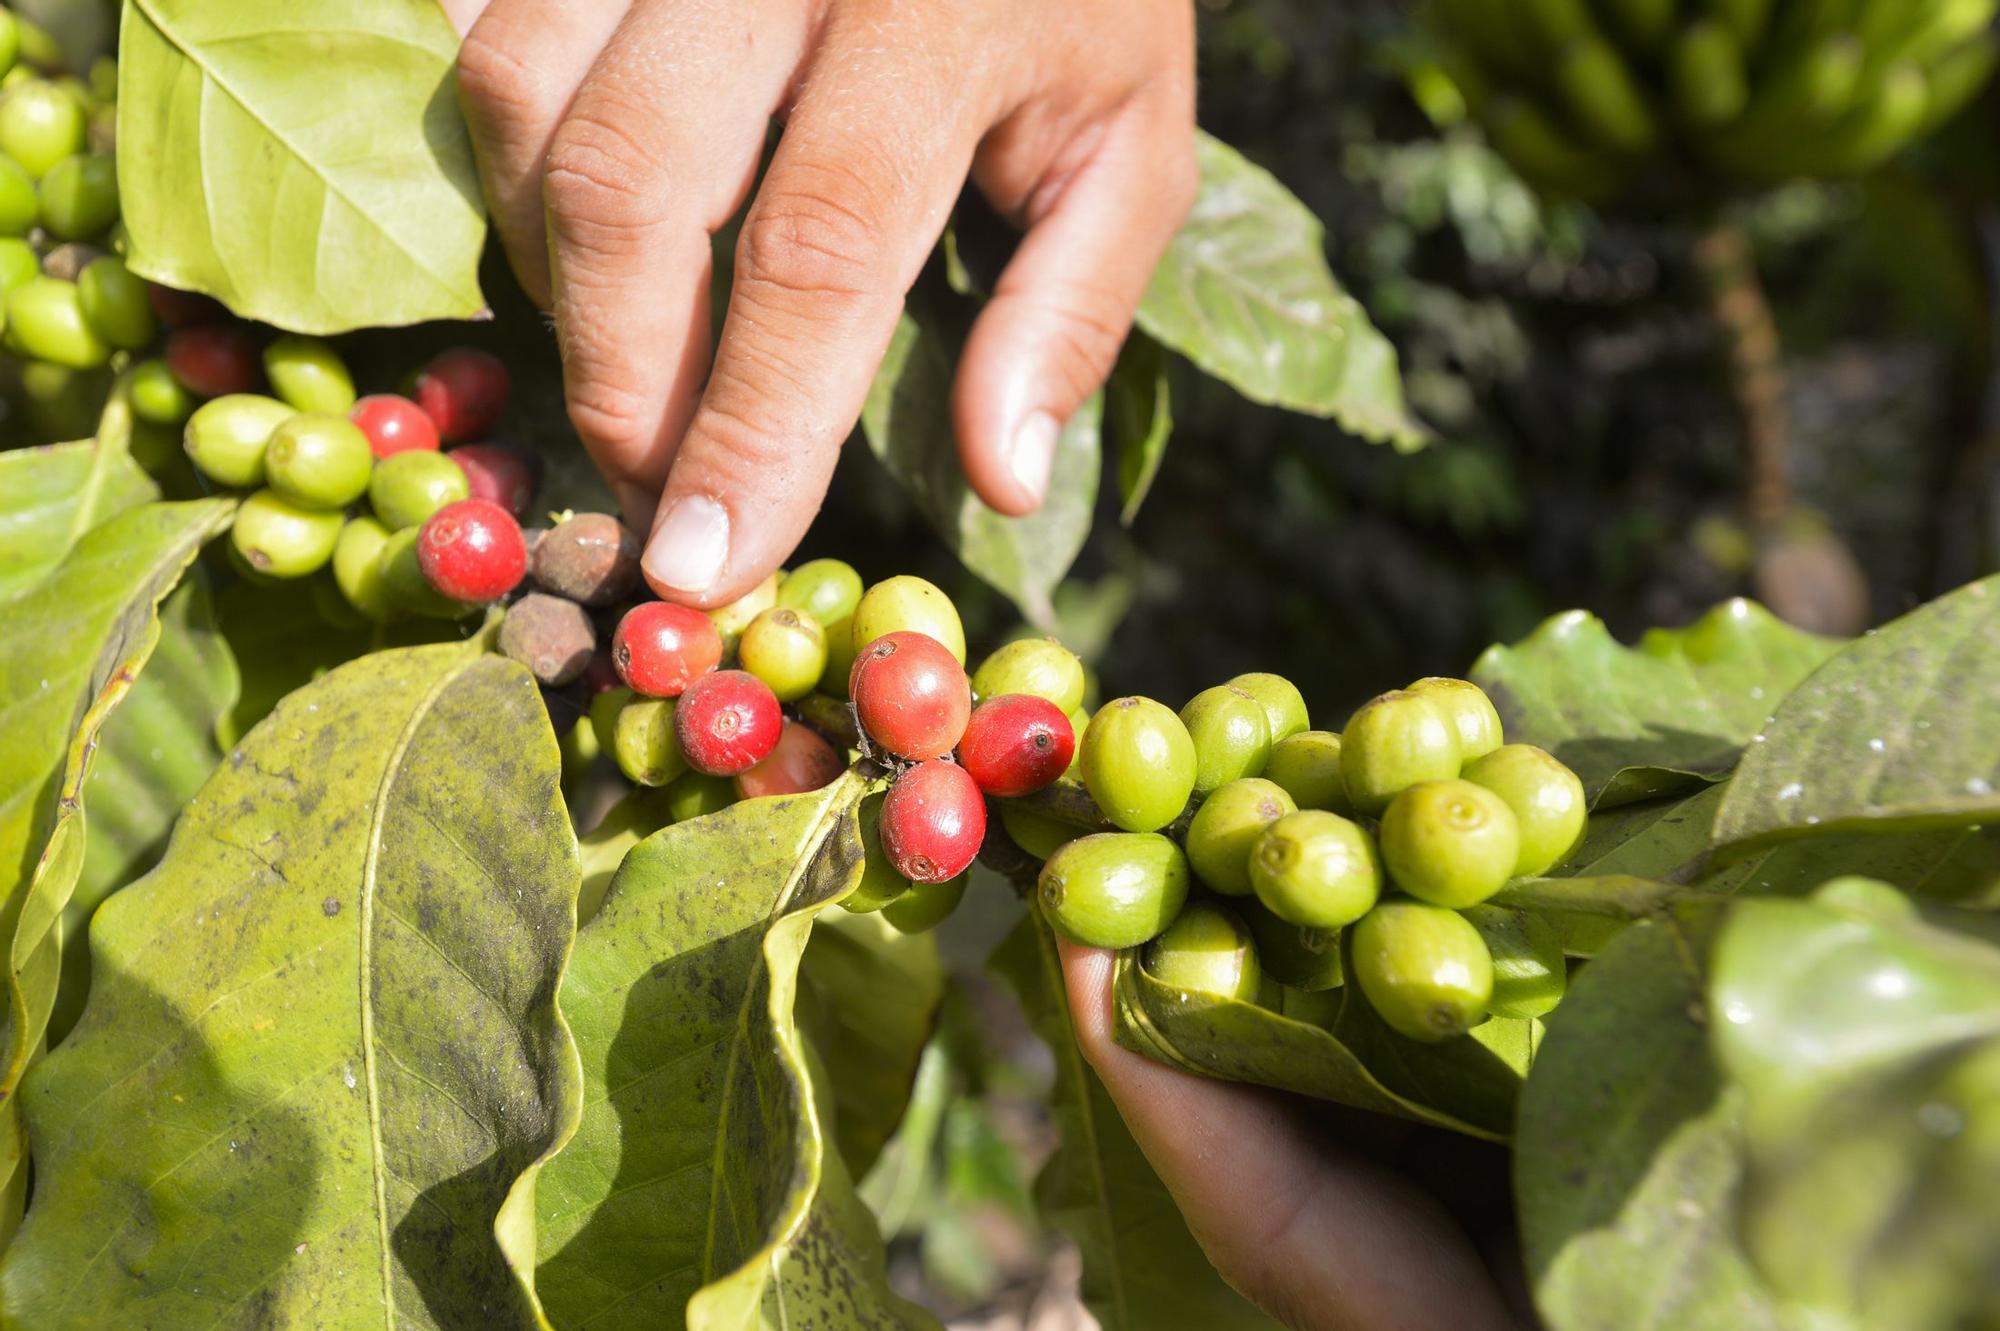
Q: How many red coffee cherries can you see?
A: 11